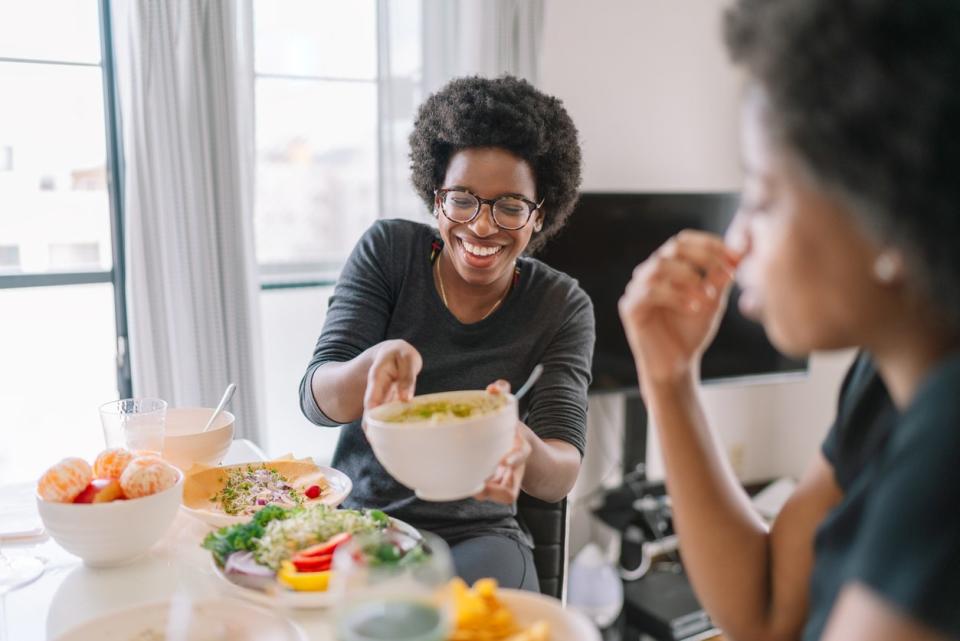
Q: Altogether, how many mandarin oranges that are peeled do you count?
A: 3